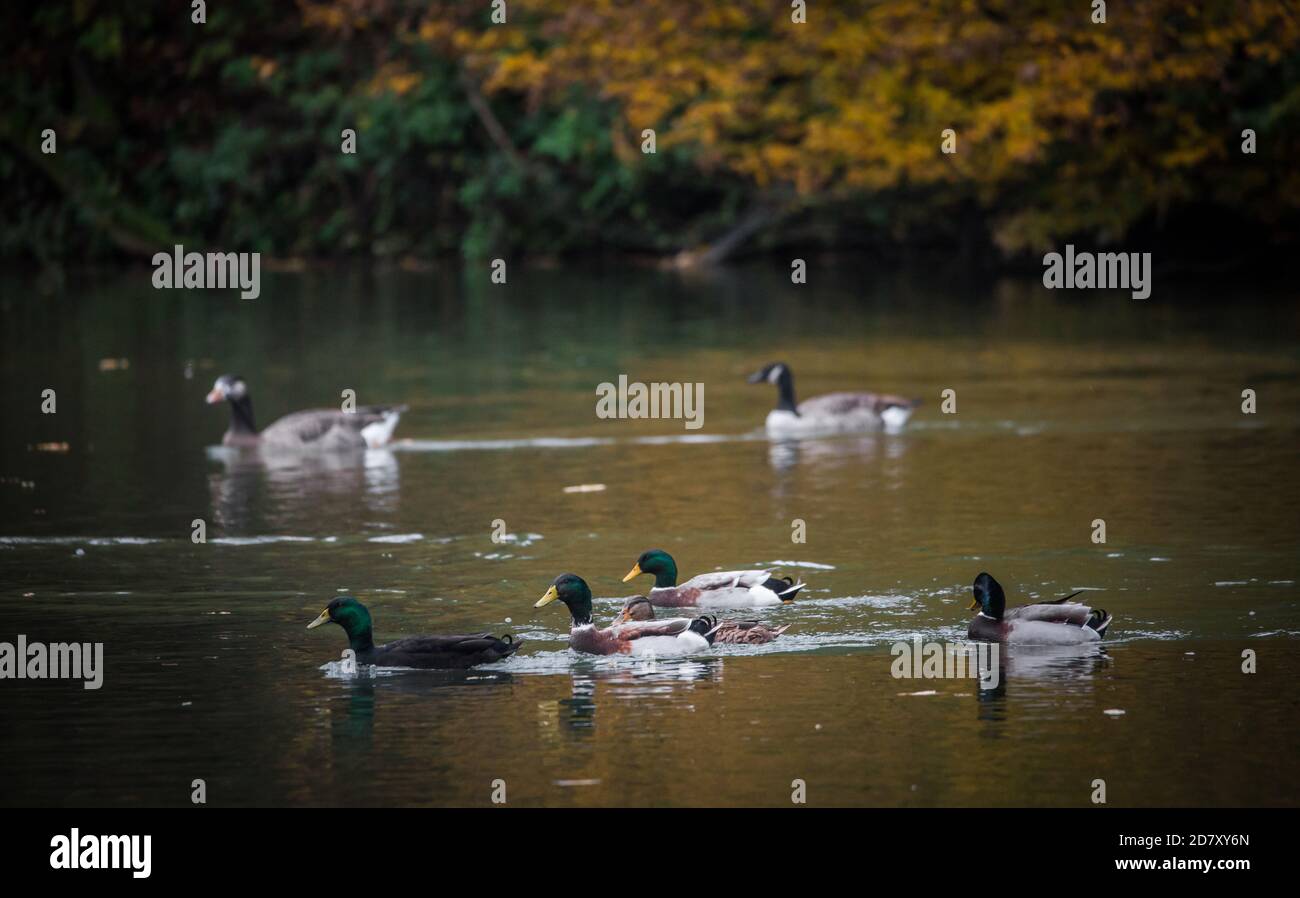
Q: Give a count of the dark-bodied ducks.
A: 1